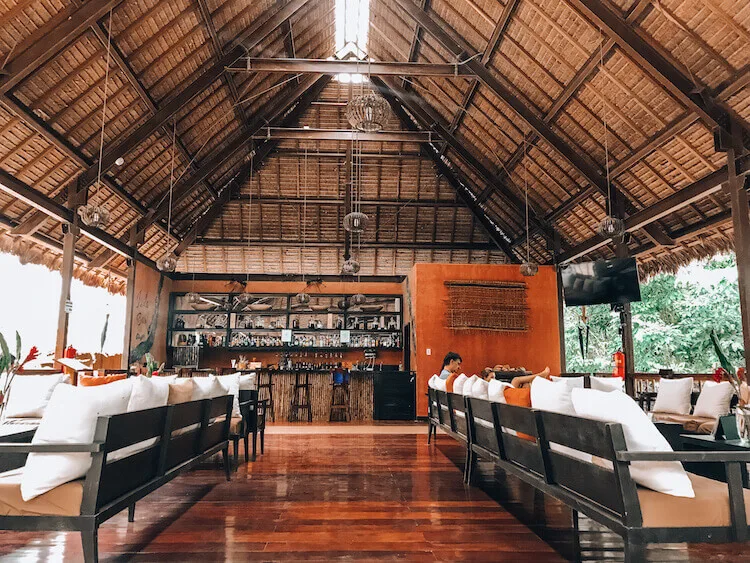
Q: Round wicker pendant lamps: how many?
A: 11